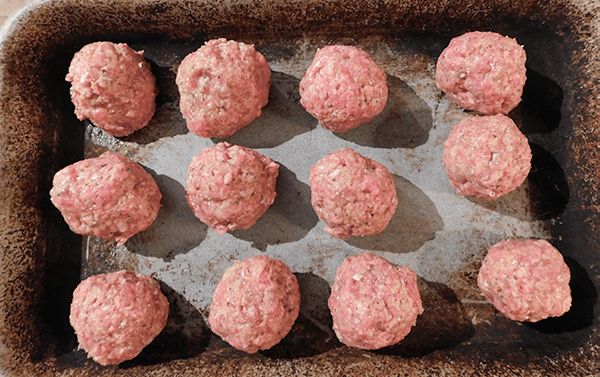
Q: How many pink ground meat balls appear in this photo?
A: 12